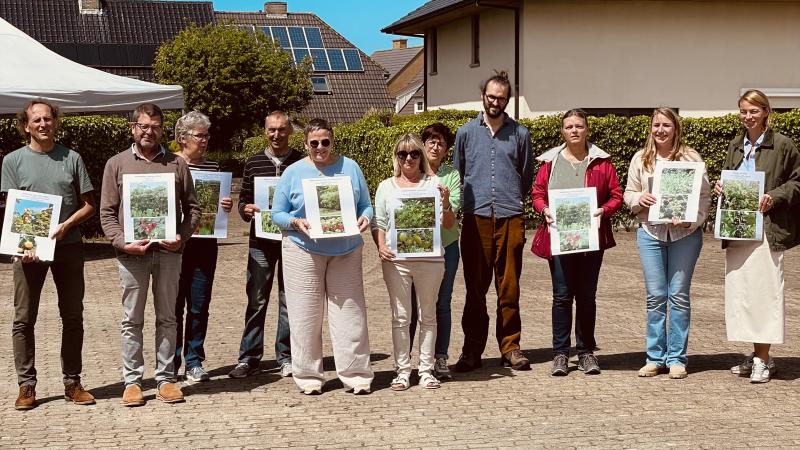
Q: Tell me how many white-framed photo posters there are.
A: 9